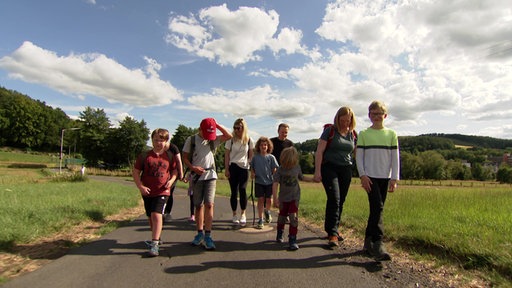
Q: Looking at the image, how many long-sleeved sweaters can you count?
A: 1